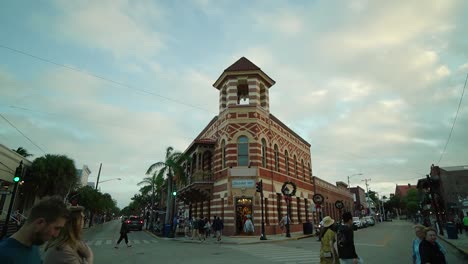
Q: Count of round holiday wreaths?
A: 3